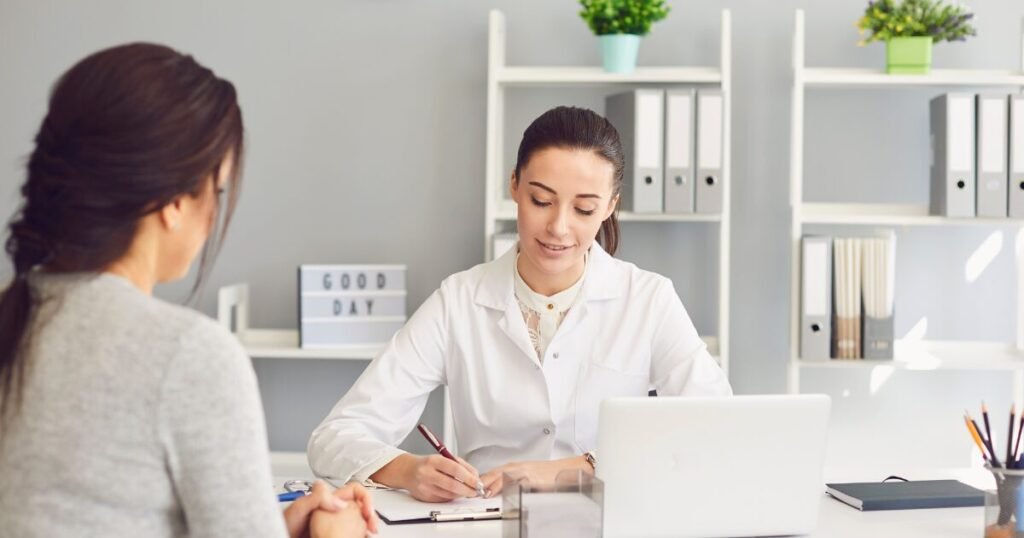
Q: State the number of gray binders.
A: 7